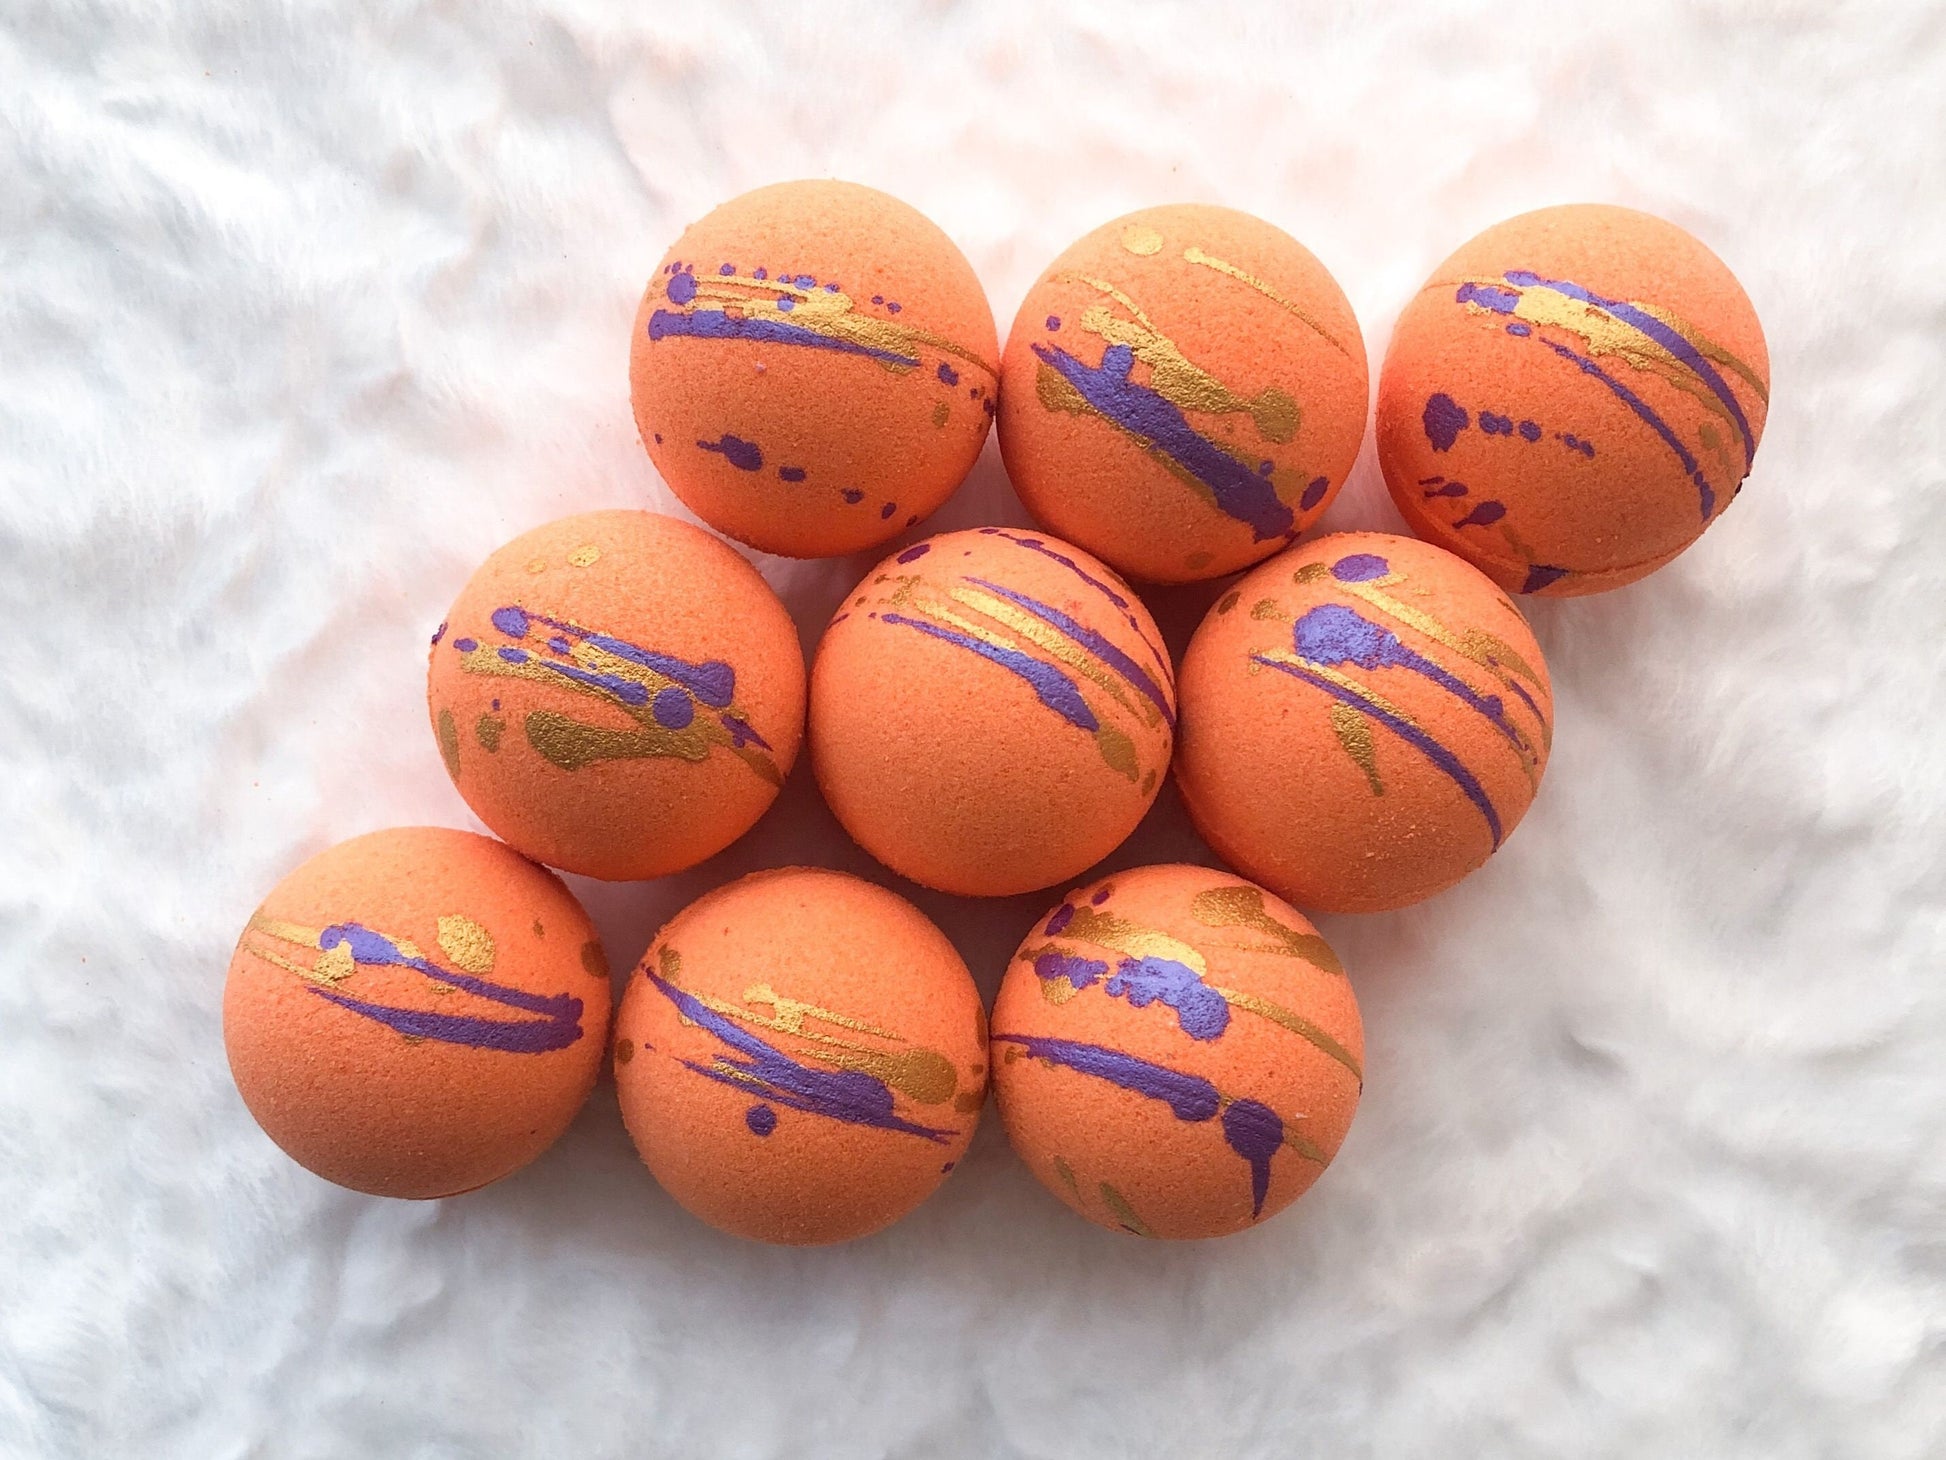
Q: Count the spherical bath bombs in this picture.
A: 9